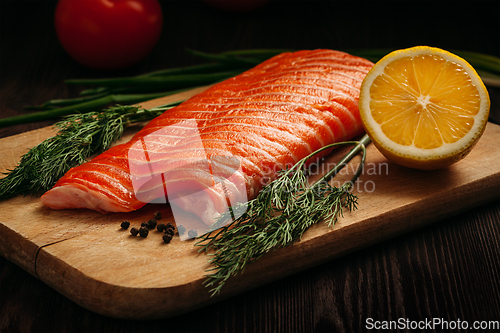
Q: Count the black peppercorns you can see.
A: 12